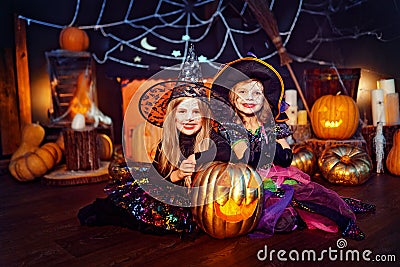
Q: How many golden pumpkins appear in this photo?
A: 3